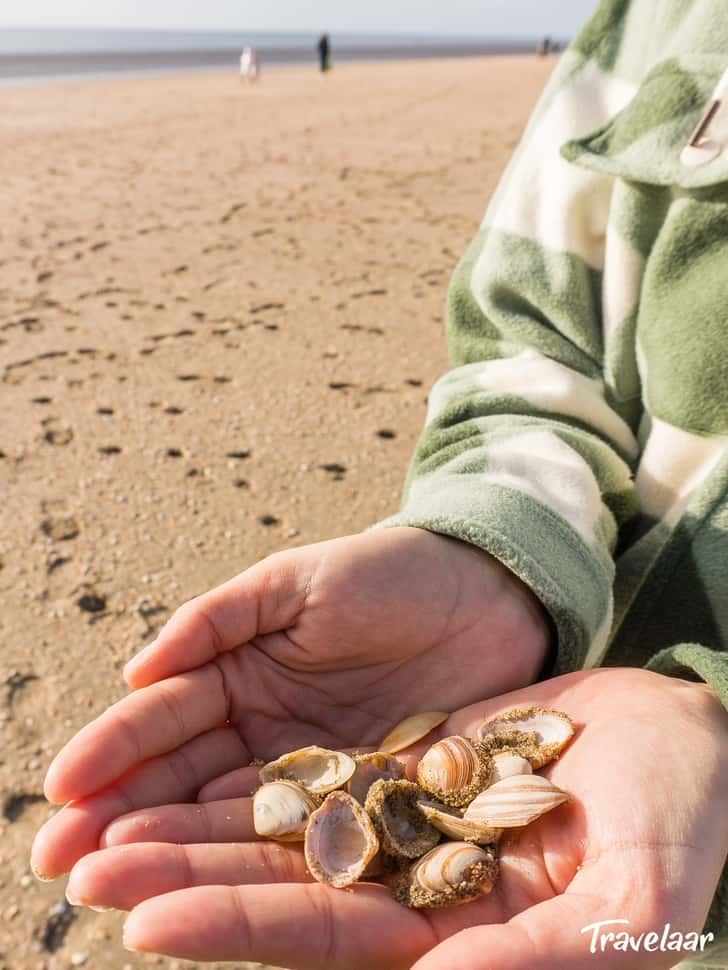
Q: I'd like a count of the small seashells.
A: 12